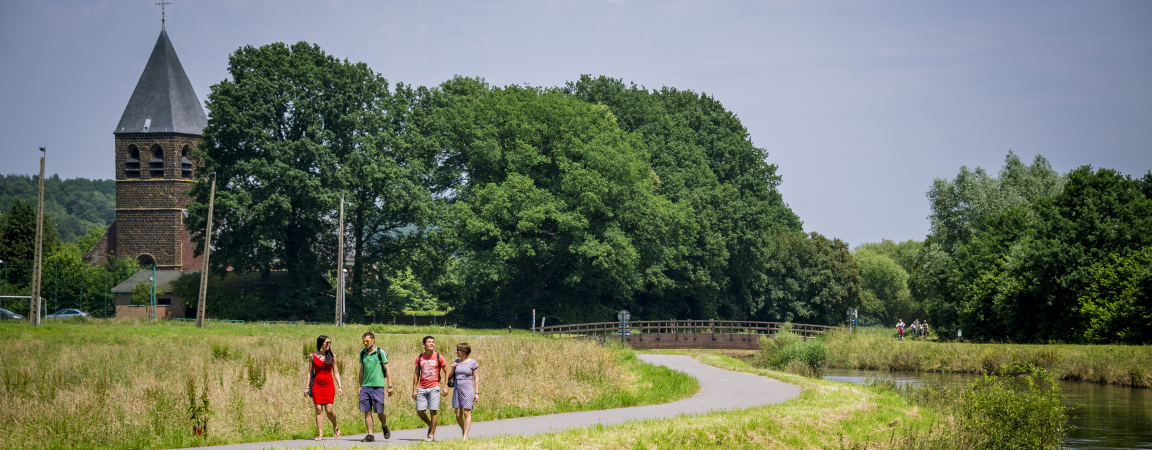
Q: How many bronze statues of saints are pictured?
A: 0